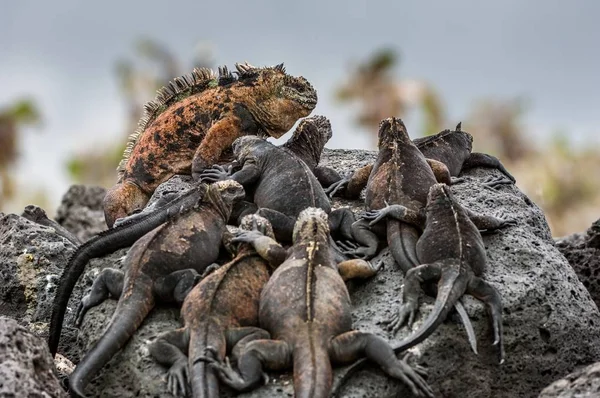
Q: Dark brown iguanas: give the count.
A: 8